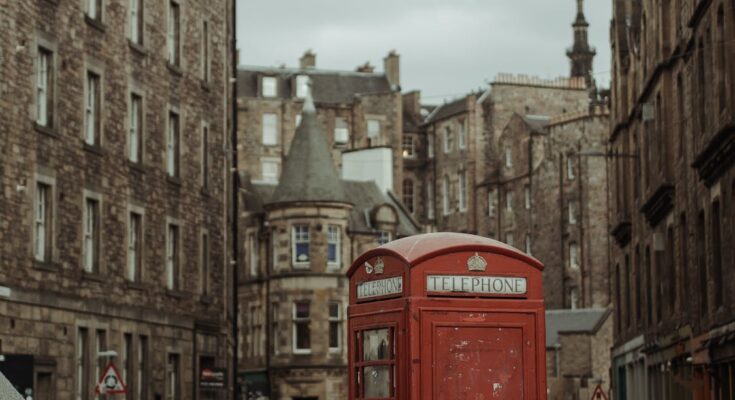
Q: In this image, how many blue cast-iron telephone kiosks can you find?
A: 0